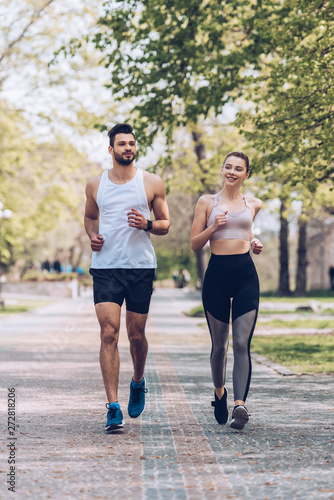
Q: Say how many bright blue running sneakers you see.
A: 2